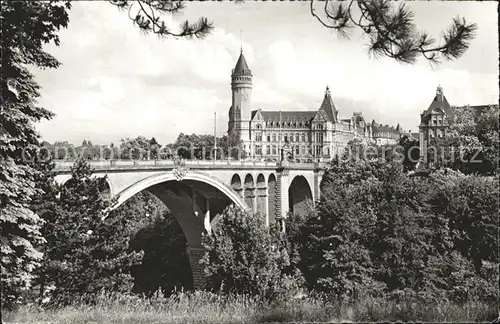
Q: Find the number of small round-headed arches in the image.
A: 4